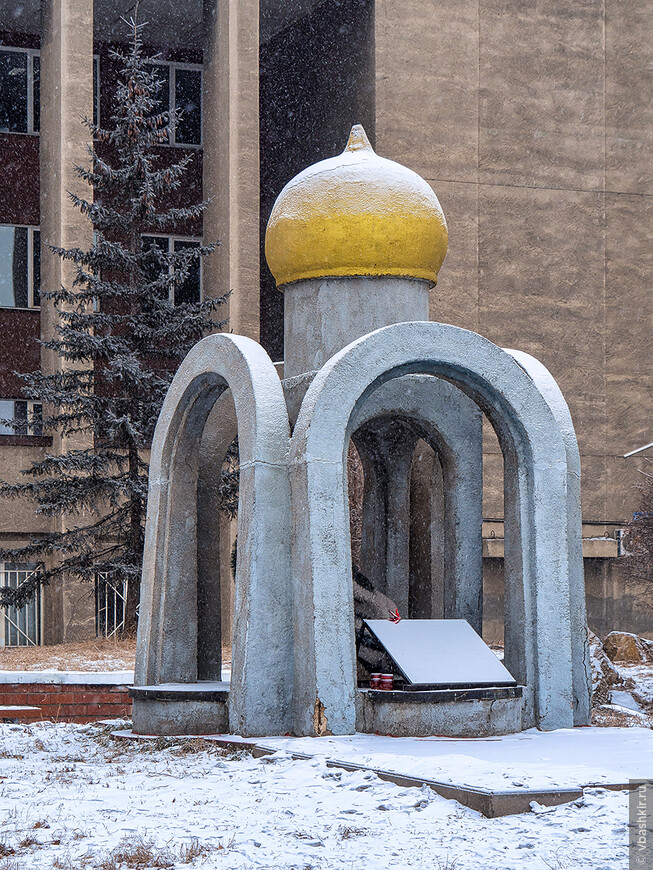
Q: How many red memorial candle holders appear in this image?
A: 2